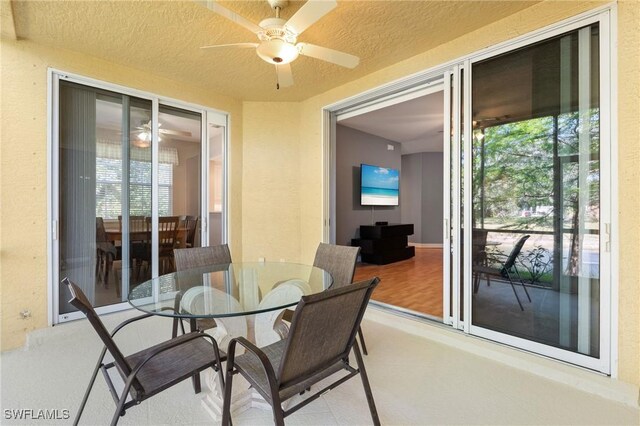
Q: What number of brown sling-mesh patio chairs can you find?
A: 4